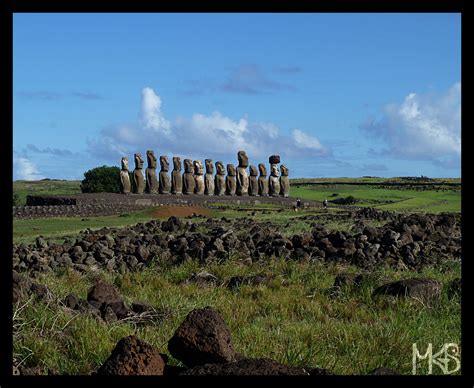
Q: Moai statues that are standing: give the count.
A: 15